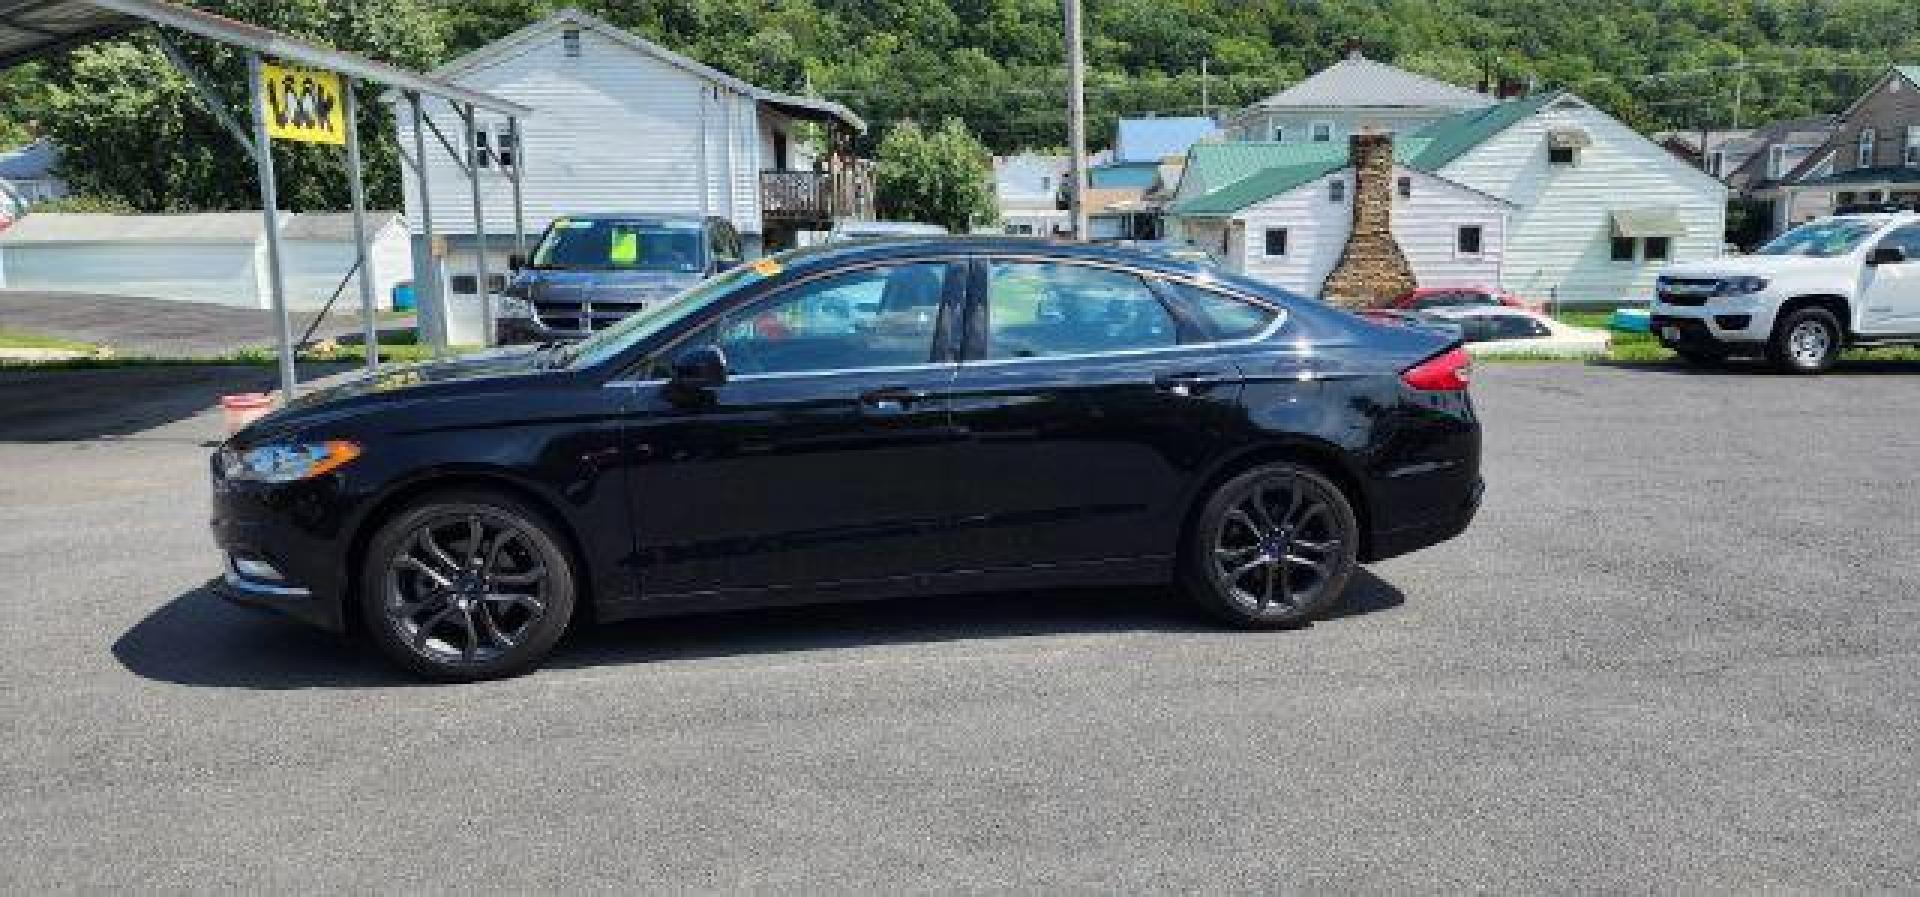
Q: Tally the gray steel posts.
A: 5